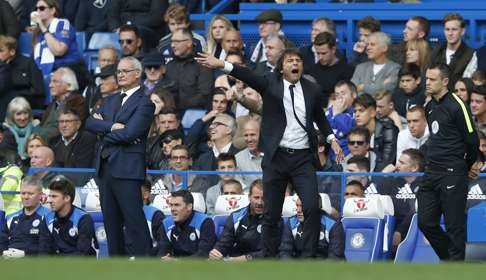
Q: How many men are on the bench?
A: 6